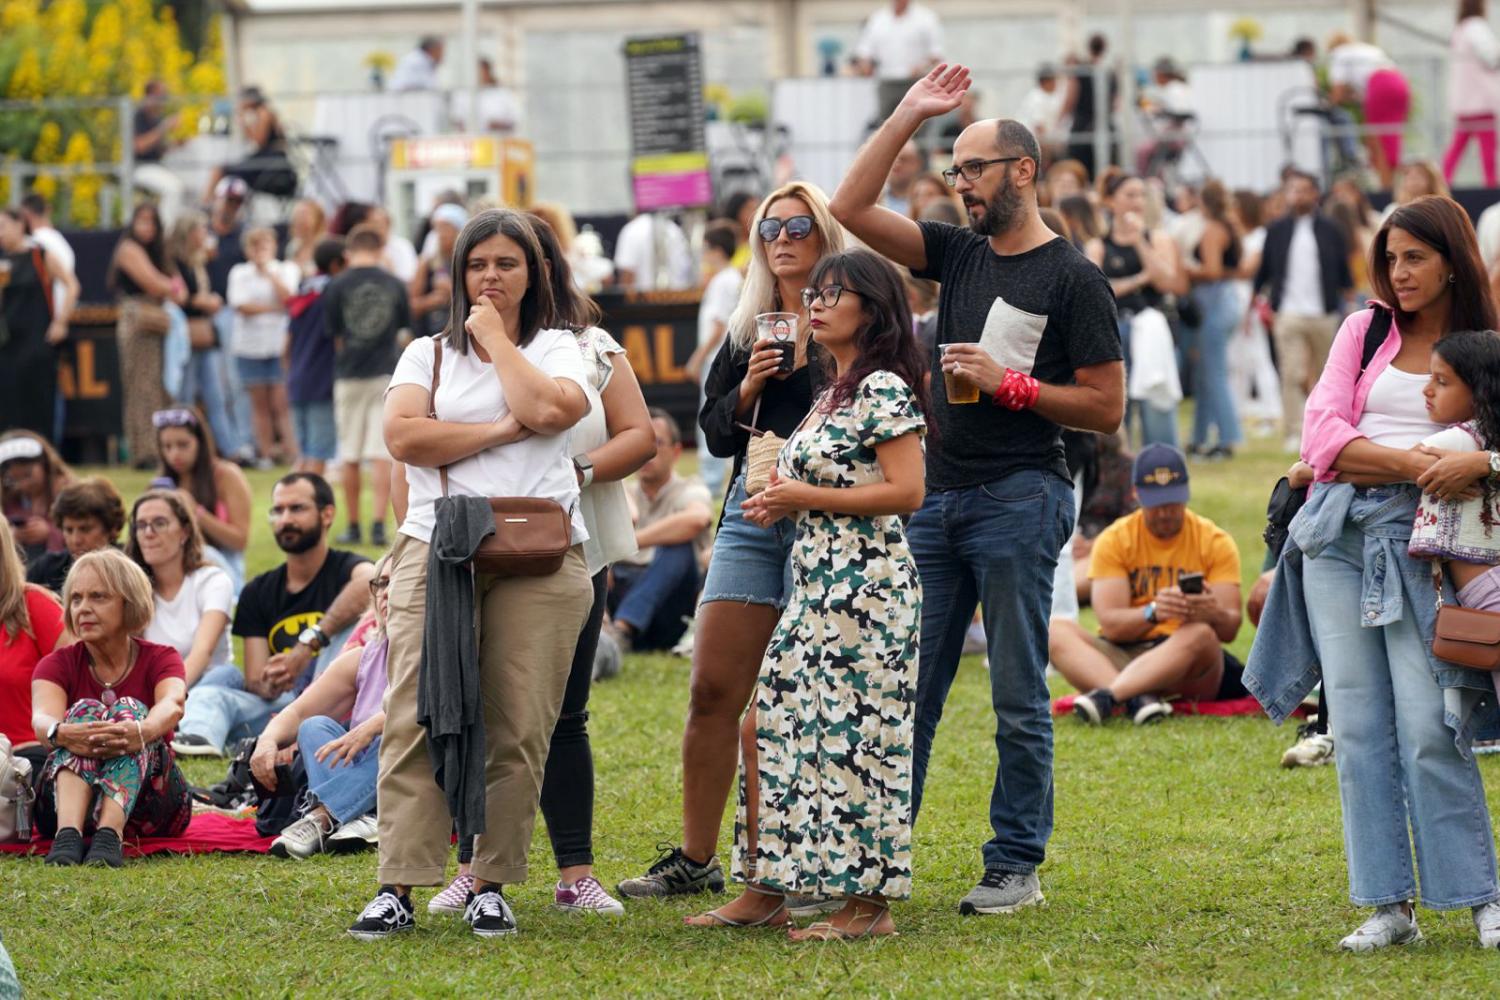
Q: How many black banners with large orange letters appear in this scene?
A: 2